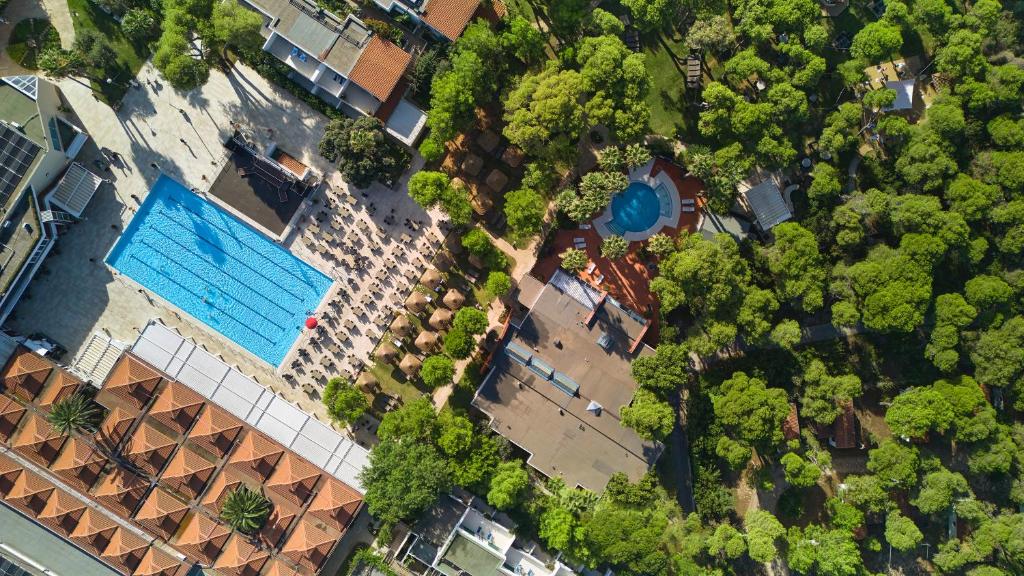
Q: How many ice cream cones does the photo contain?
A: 0